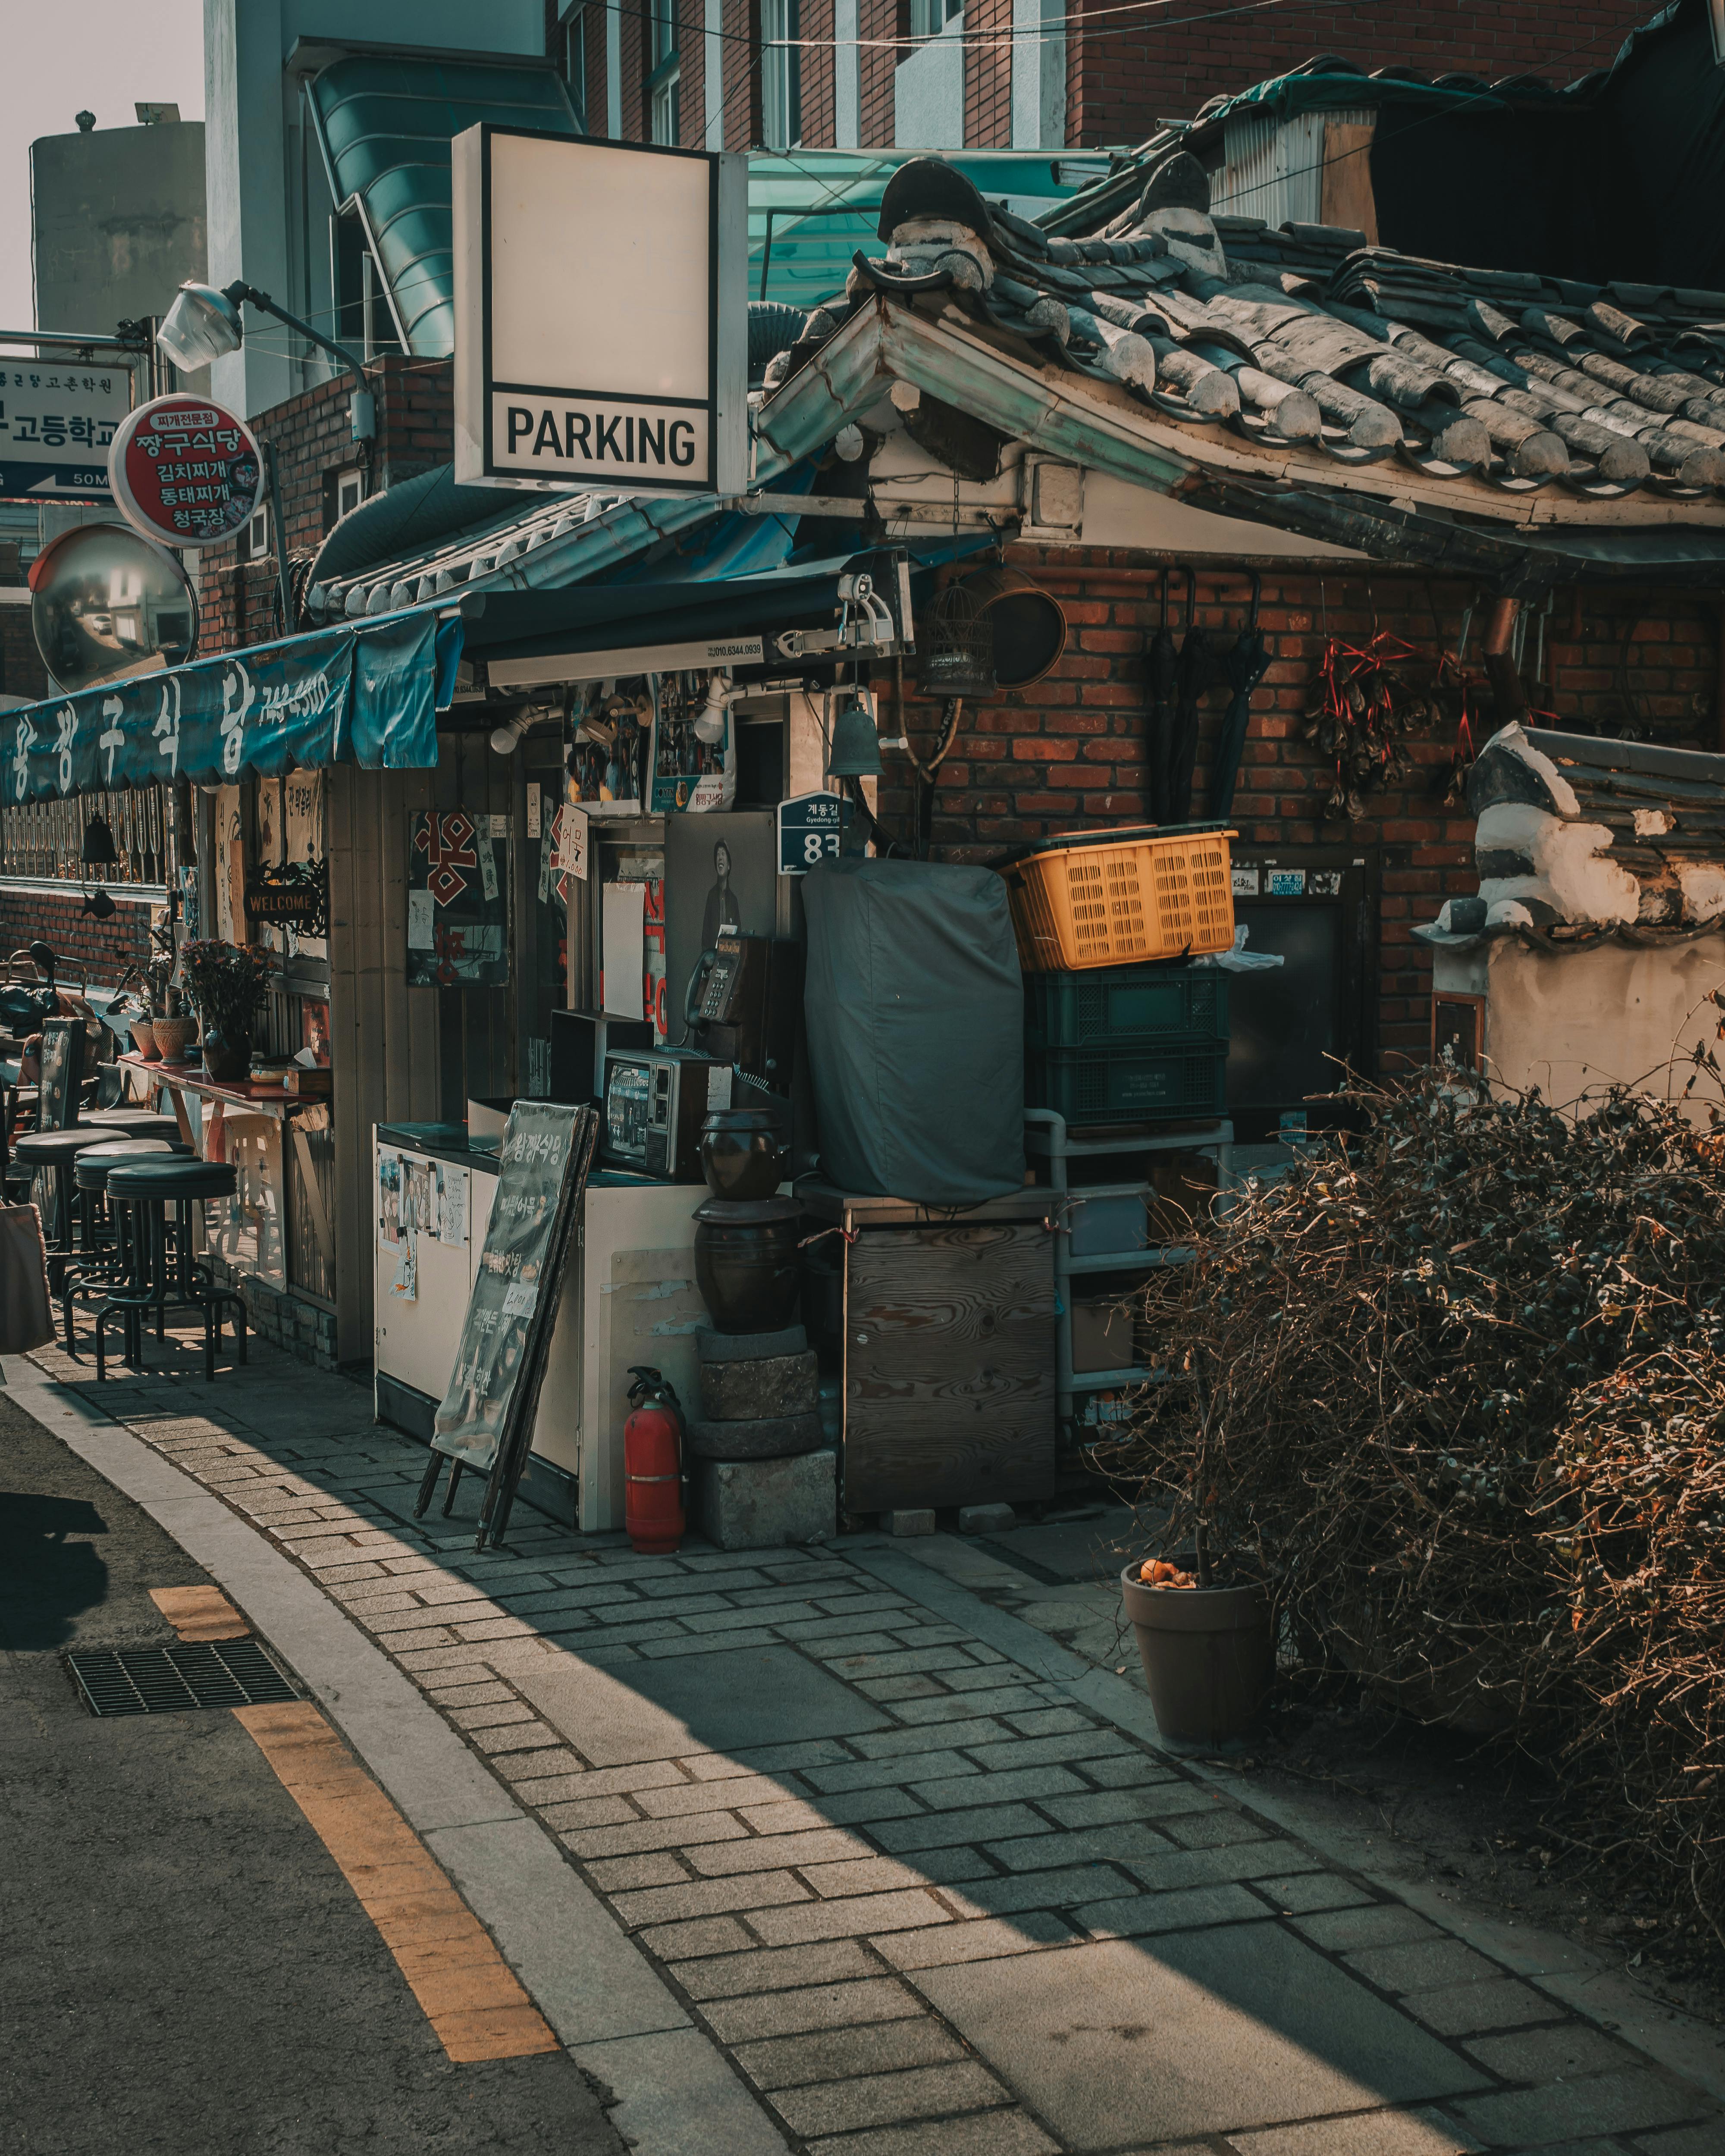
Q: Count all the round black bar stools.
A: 6